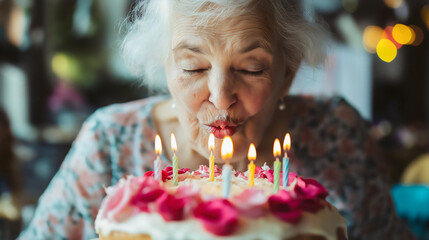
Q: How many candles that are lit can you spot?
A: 7